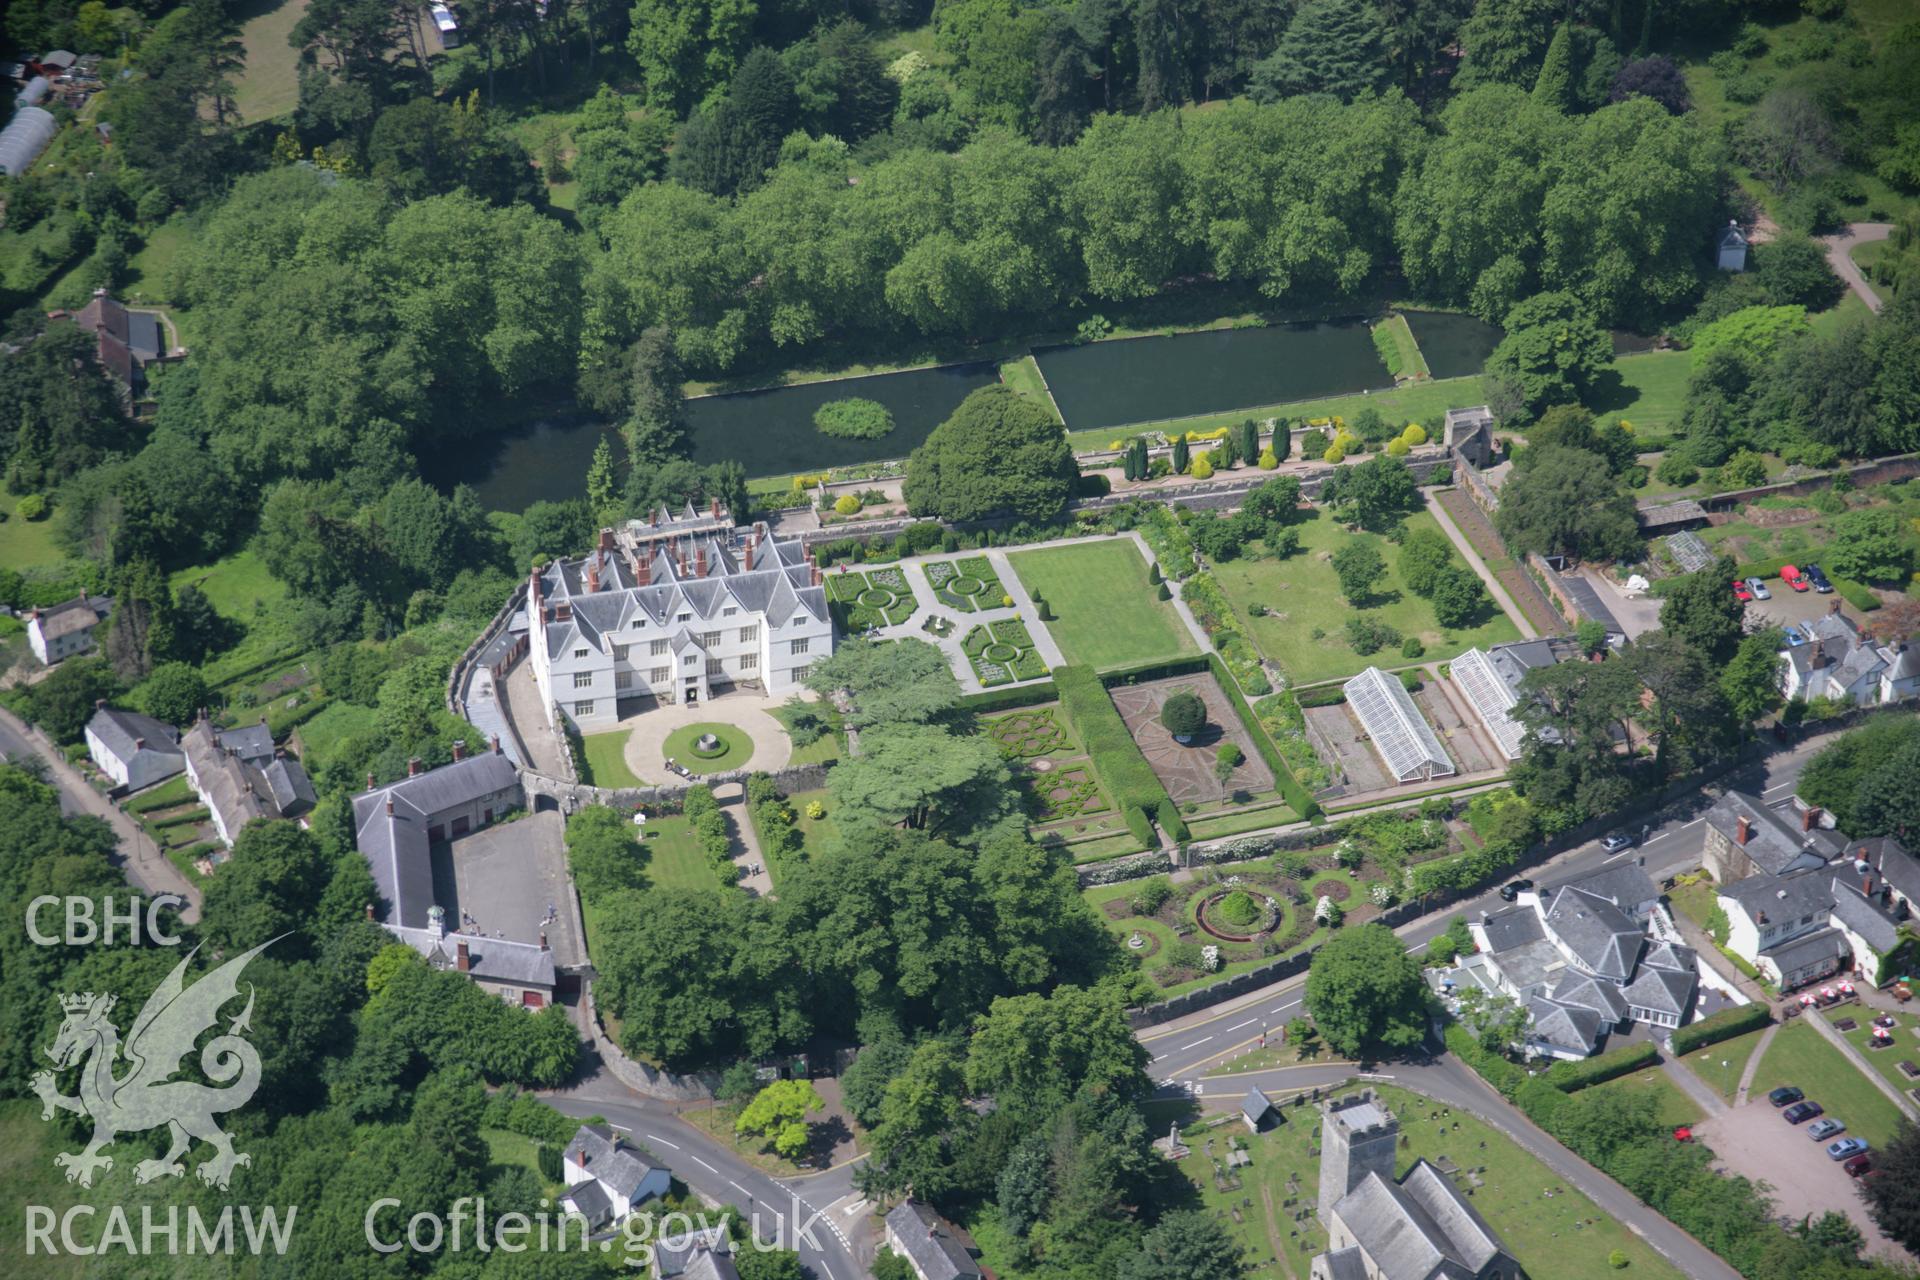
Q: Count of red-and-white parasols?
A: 4